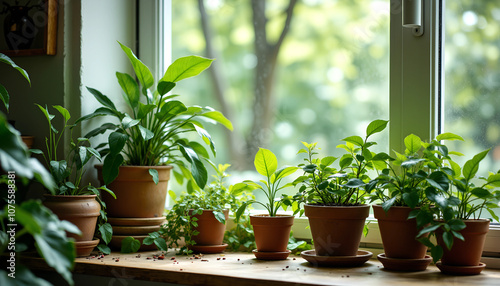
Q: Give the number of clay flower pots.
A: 7